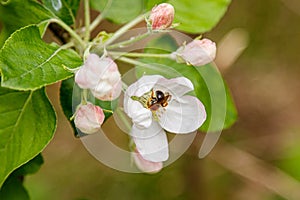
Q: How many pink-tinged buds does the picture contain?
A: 5